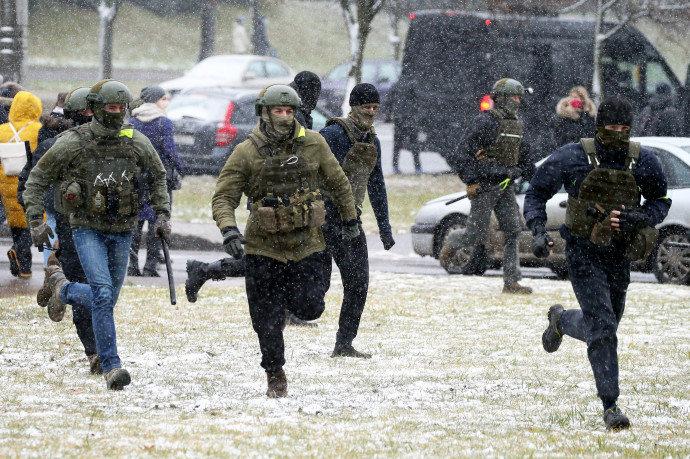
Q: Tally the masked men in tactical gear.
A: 7